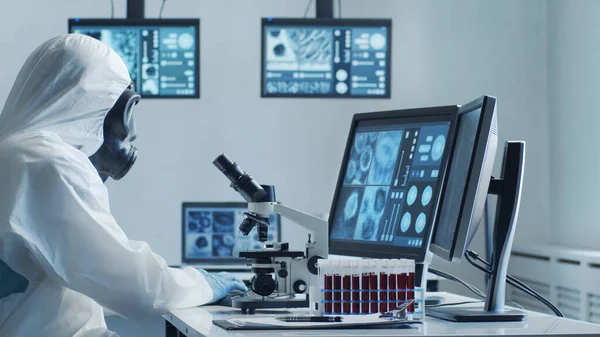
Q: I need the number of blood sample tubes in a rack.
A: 10